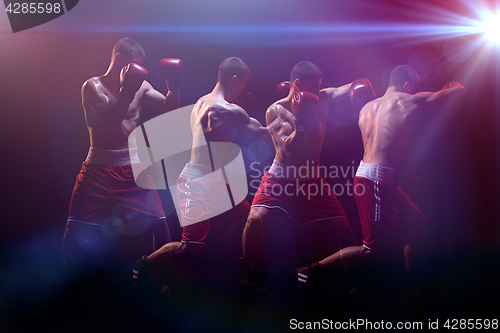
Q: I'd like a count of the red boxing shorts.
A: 4